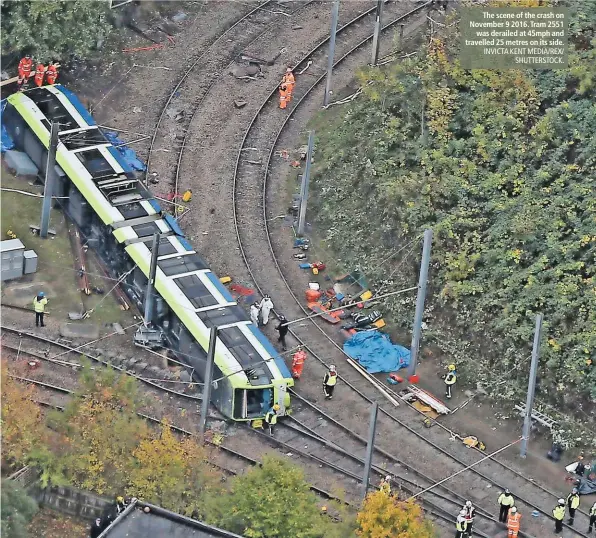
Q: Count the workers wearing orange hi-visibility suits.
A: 7